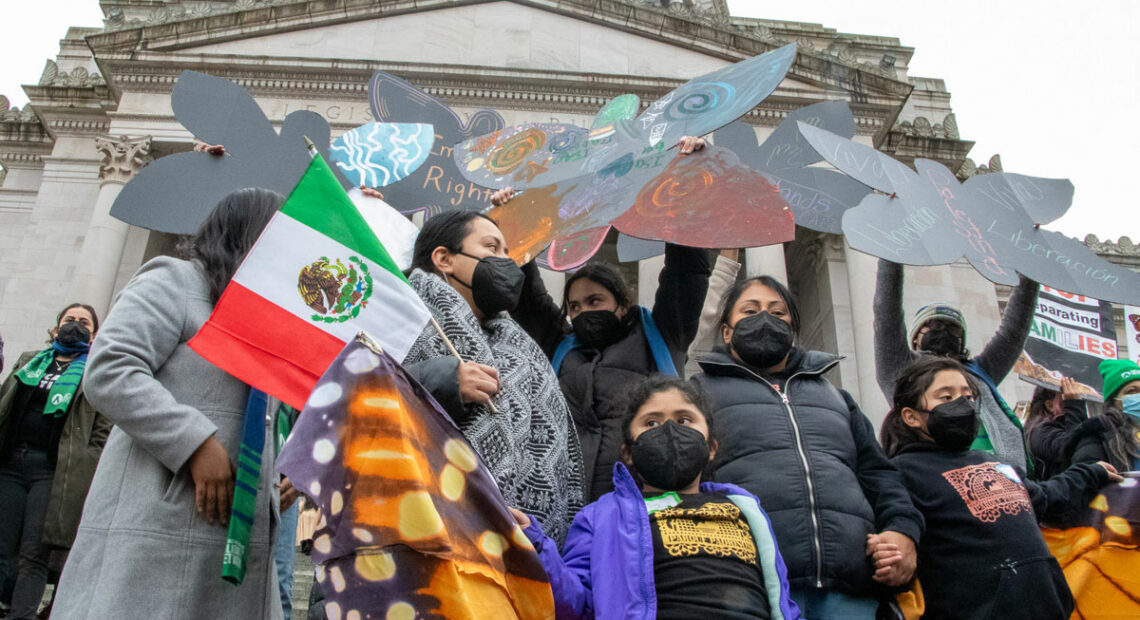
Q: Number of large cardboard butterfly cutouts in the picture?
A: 5